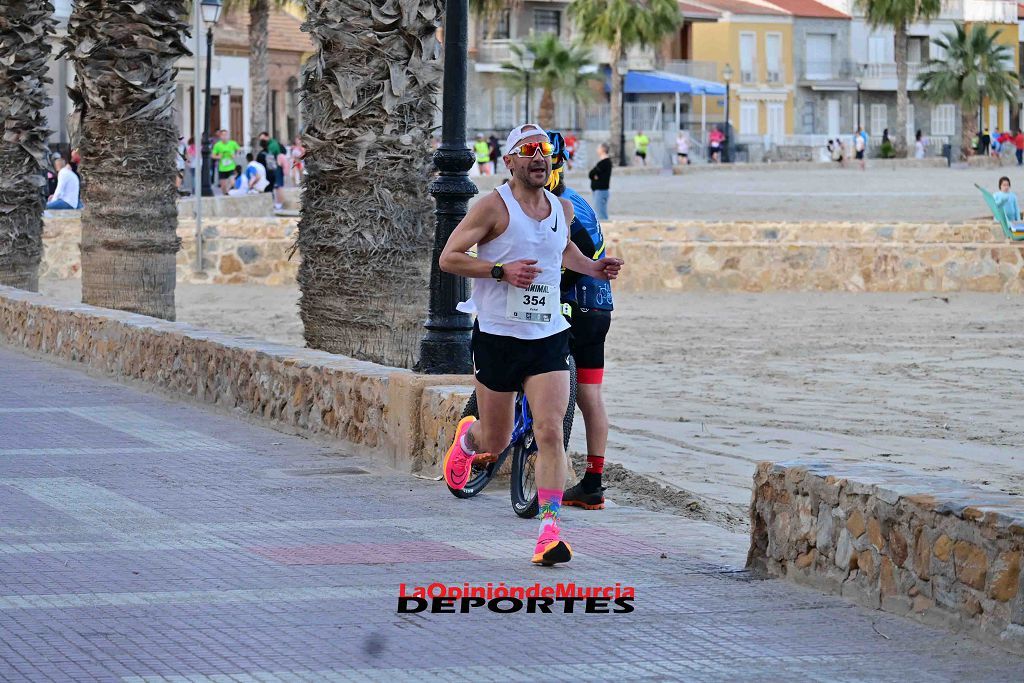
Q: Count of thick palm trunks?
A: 3